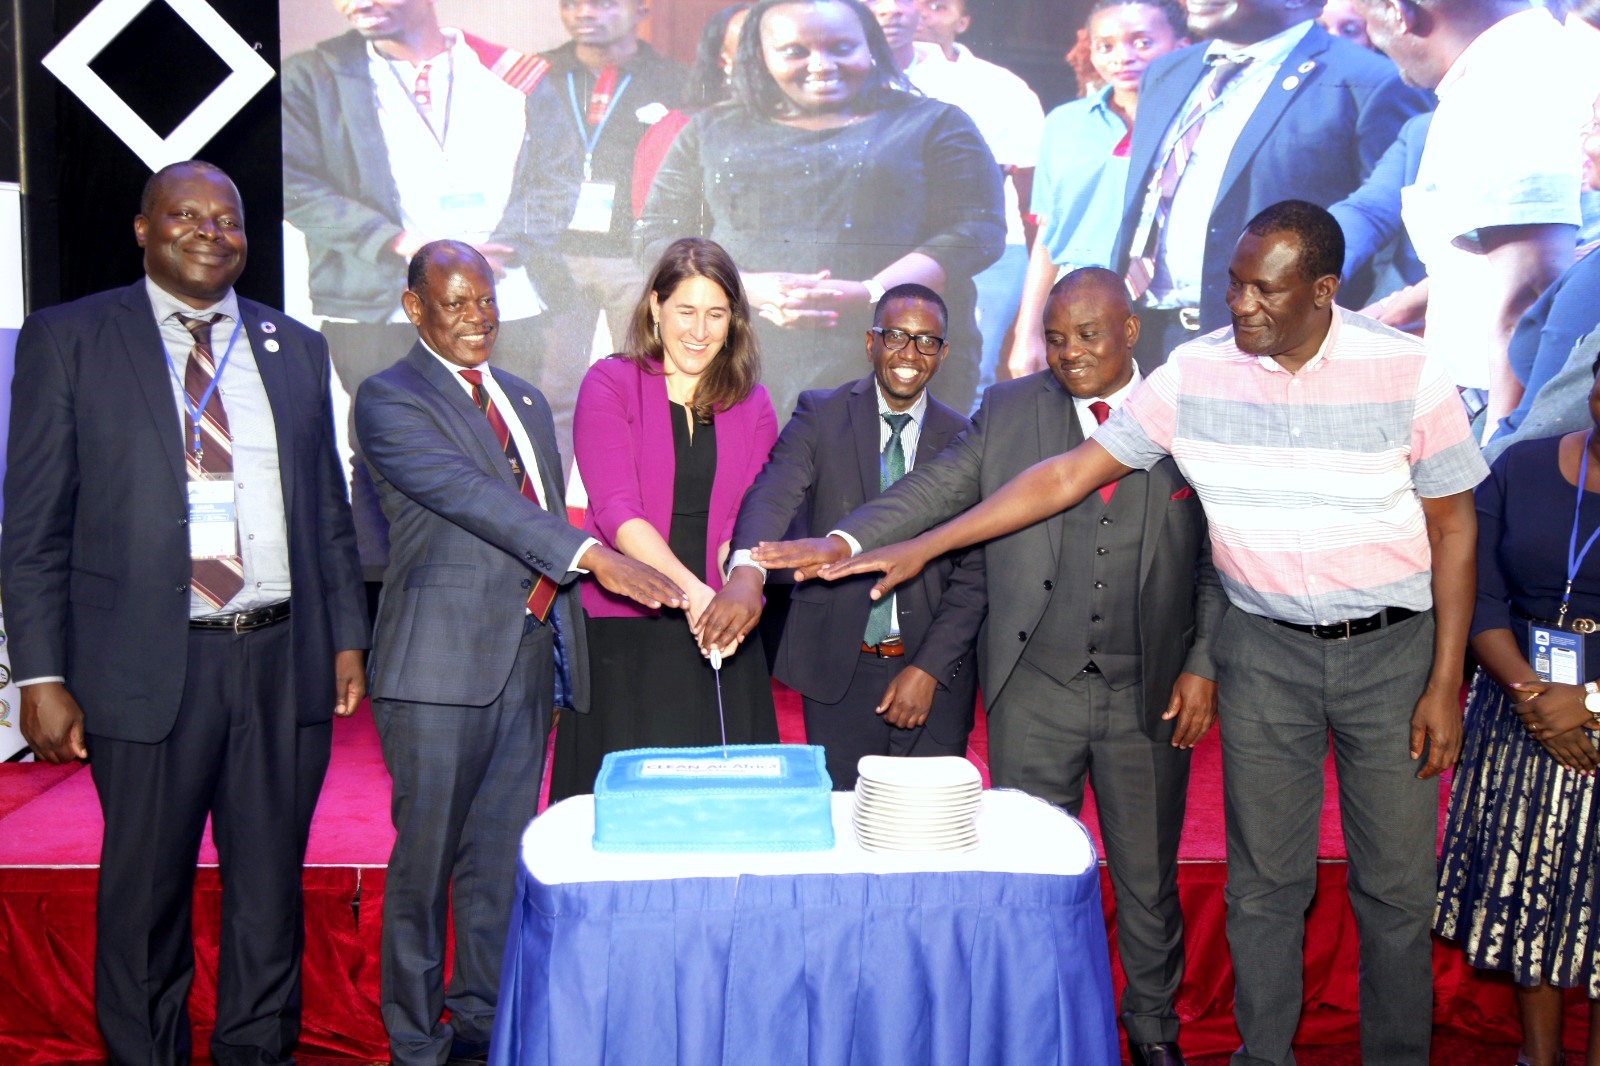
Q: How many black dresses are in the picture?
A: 1